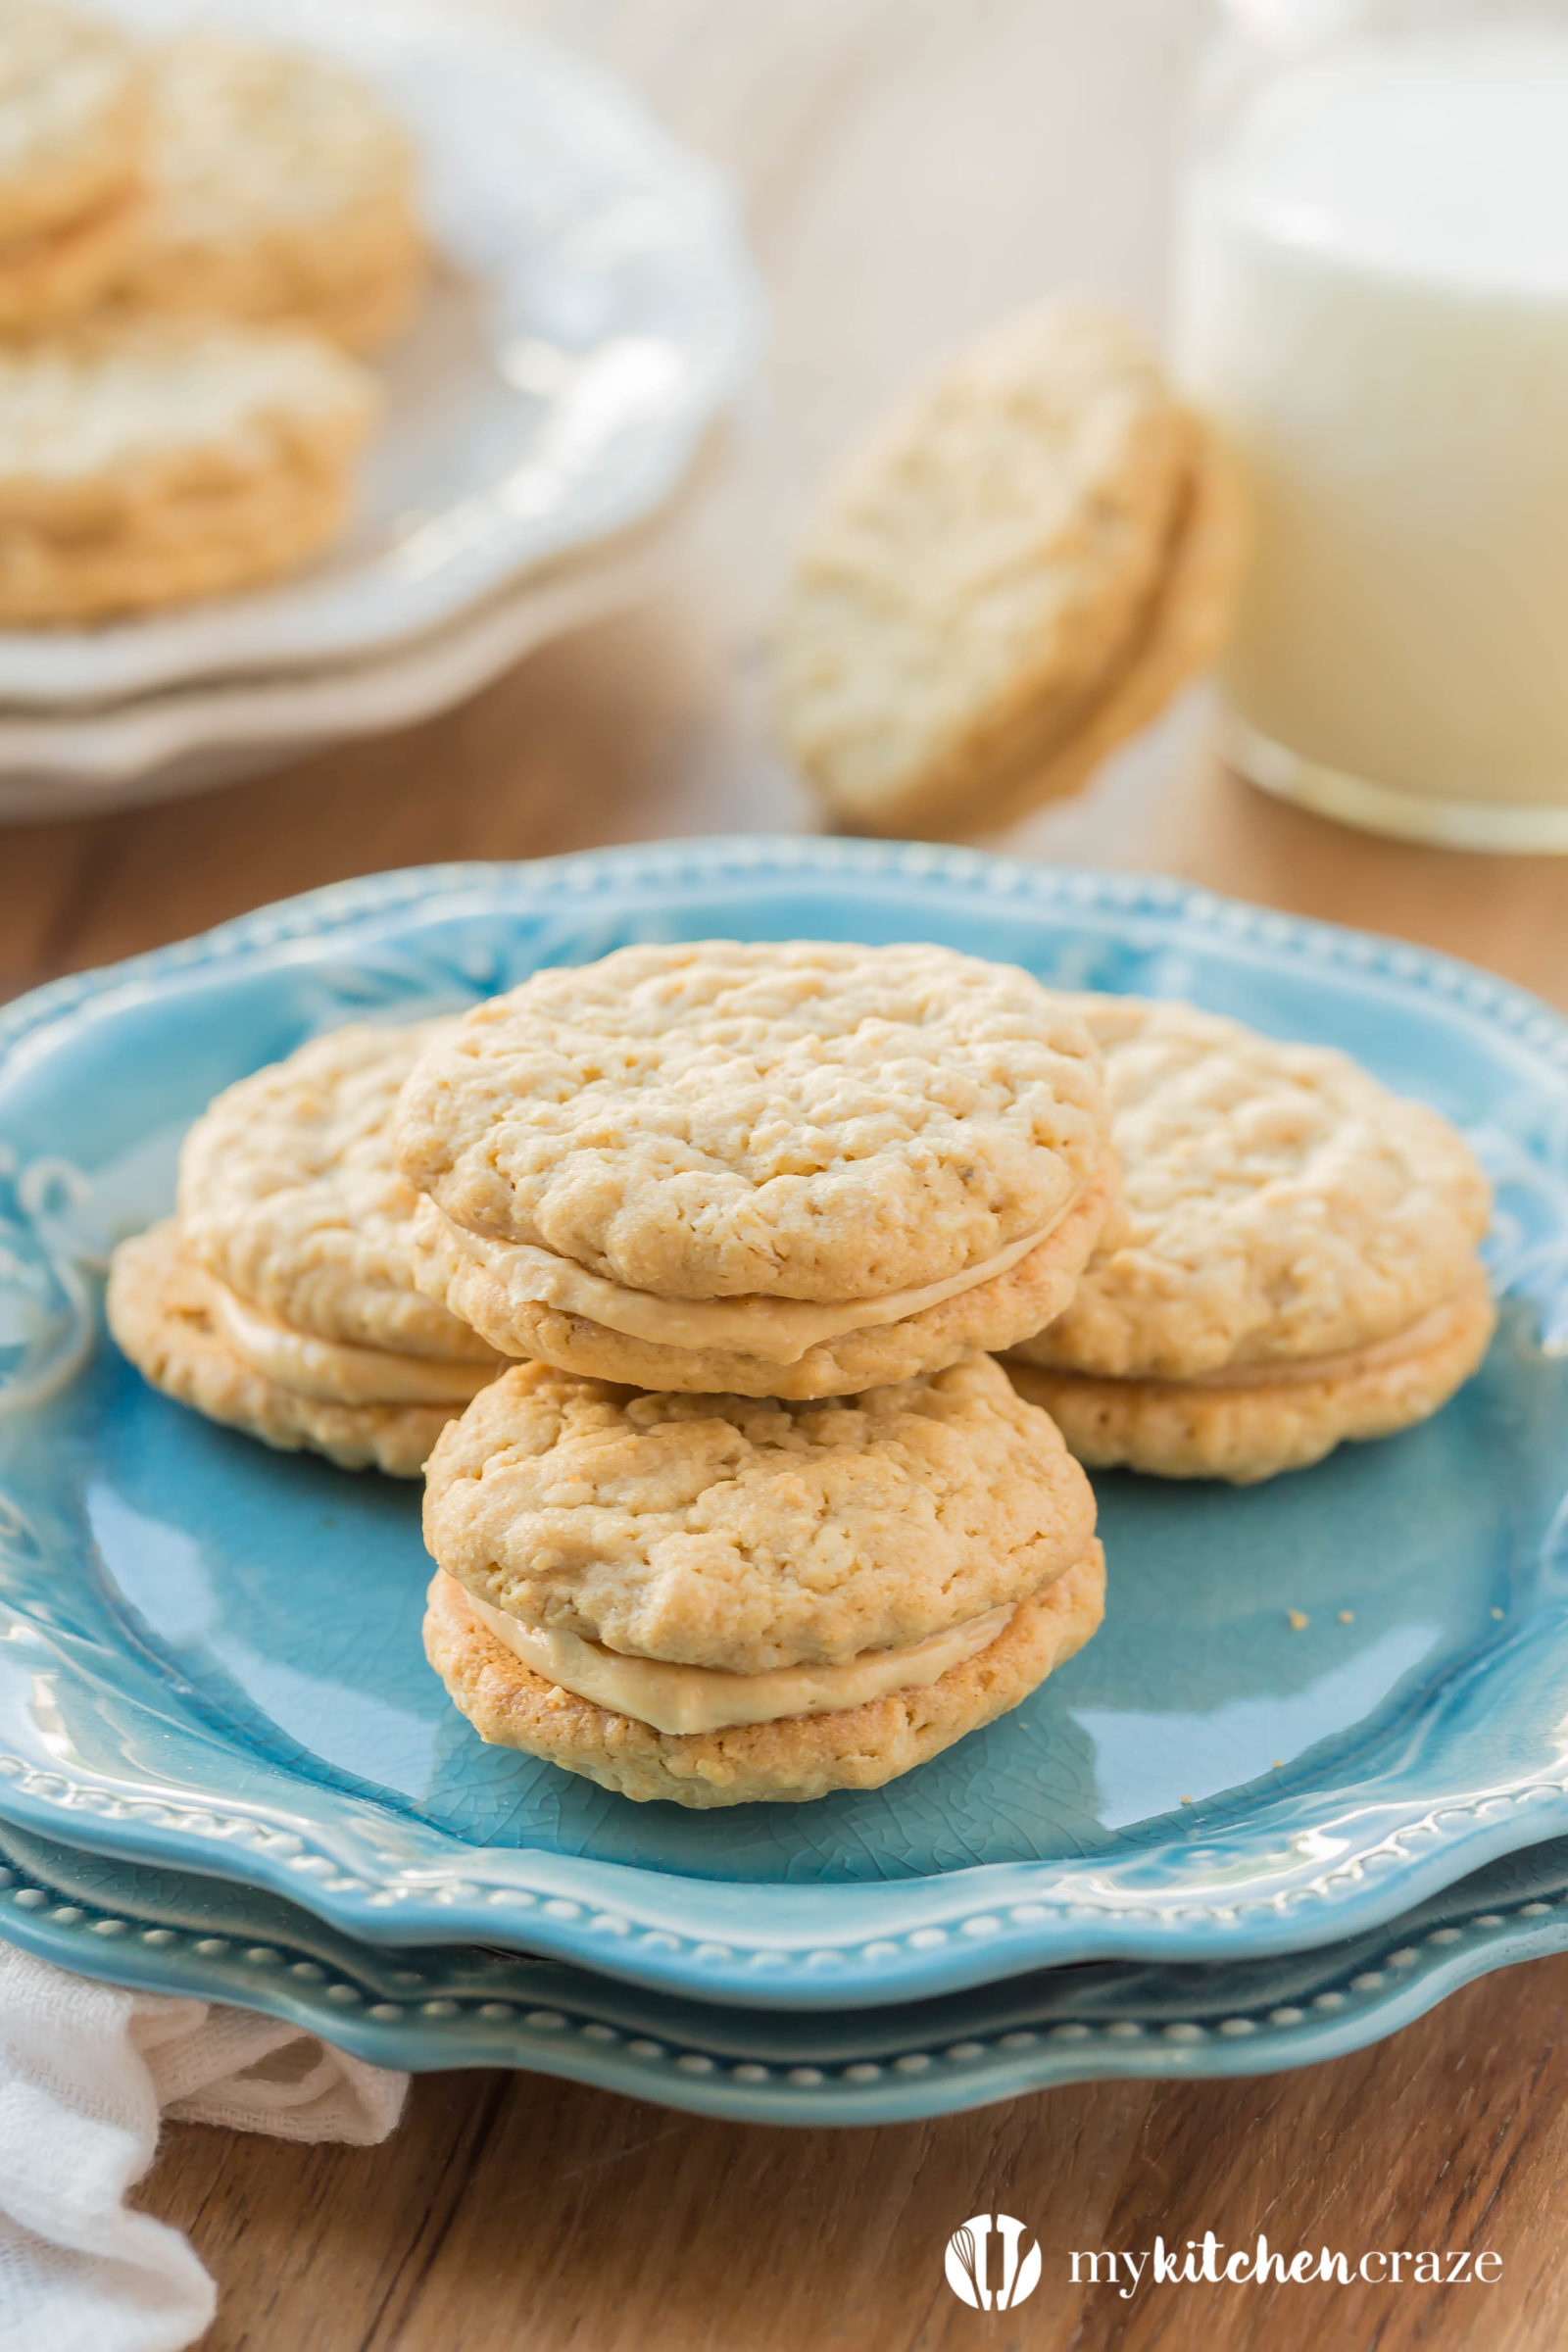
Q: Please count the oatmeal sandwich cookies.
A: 8